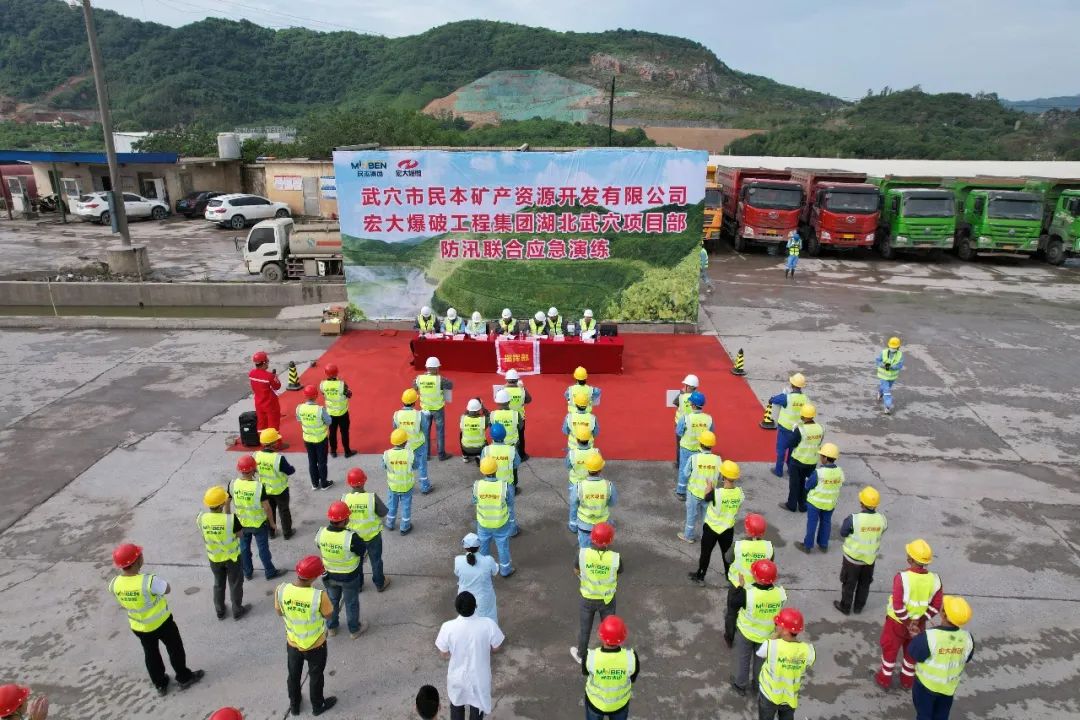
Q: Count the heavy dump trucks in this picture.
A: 6